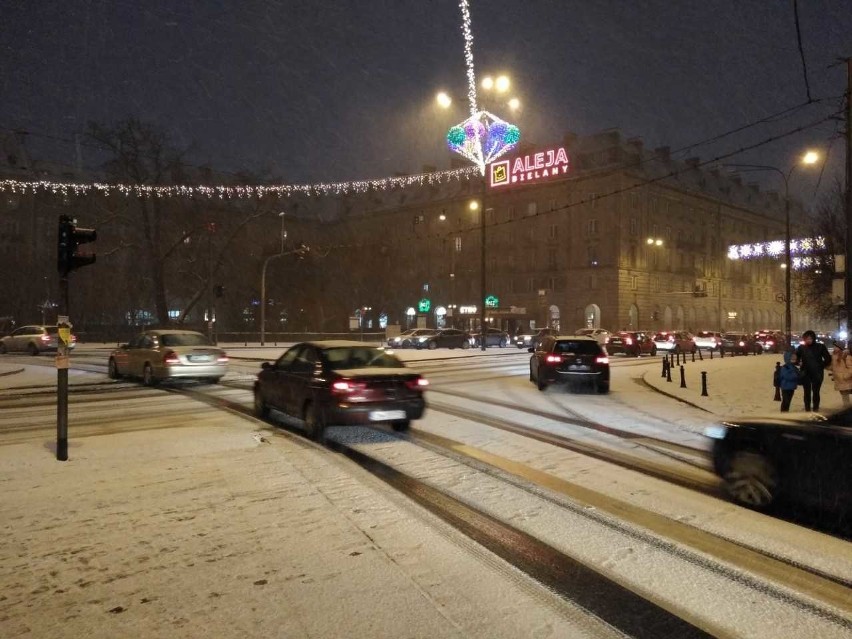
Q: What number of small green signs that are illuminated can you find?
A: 2